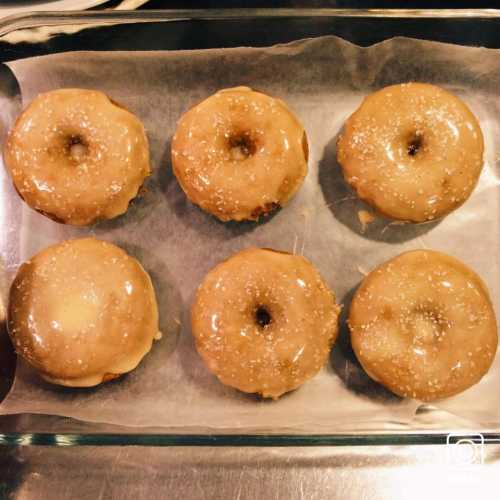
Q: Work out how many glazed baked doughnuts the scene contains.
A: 6